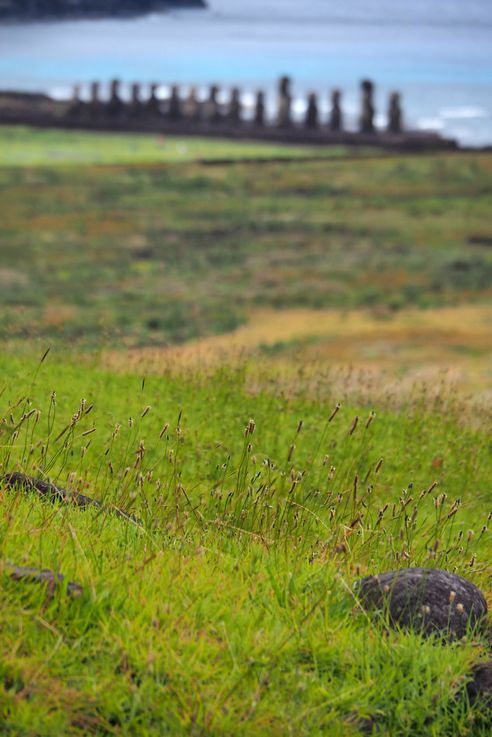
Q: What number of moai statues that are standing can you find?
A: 15